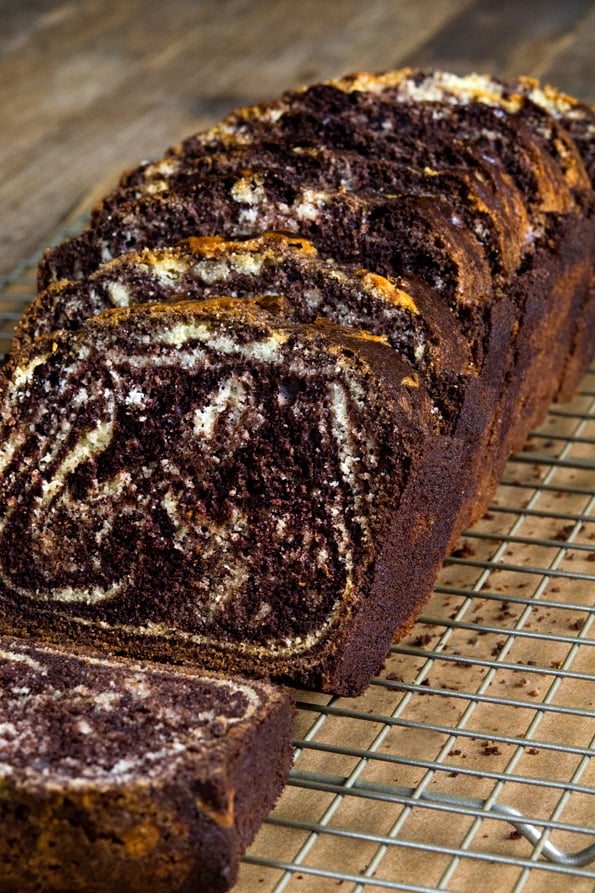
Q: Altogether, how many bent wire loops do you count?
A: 1